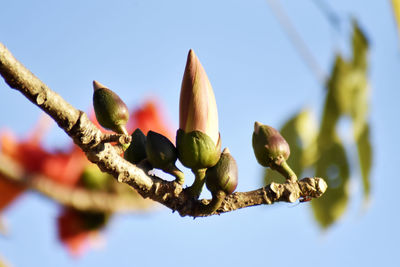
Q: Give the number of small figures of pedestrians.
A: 0